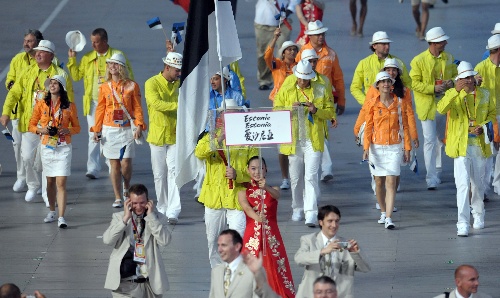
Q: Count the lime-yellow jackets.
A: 12